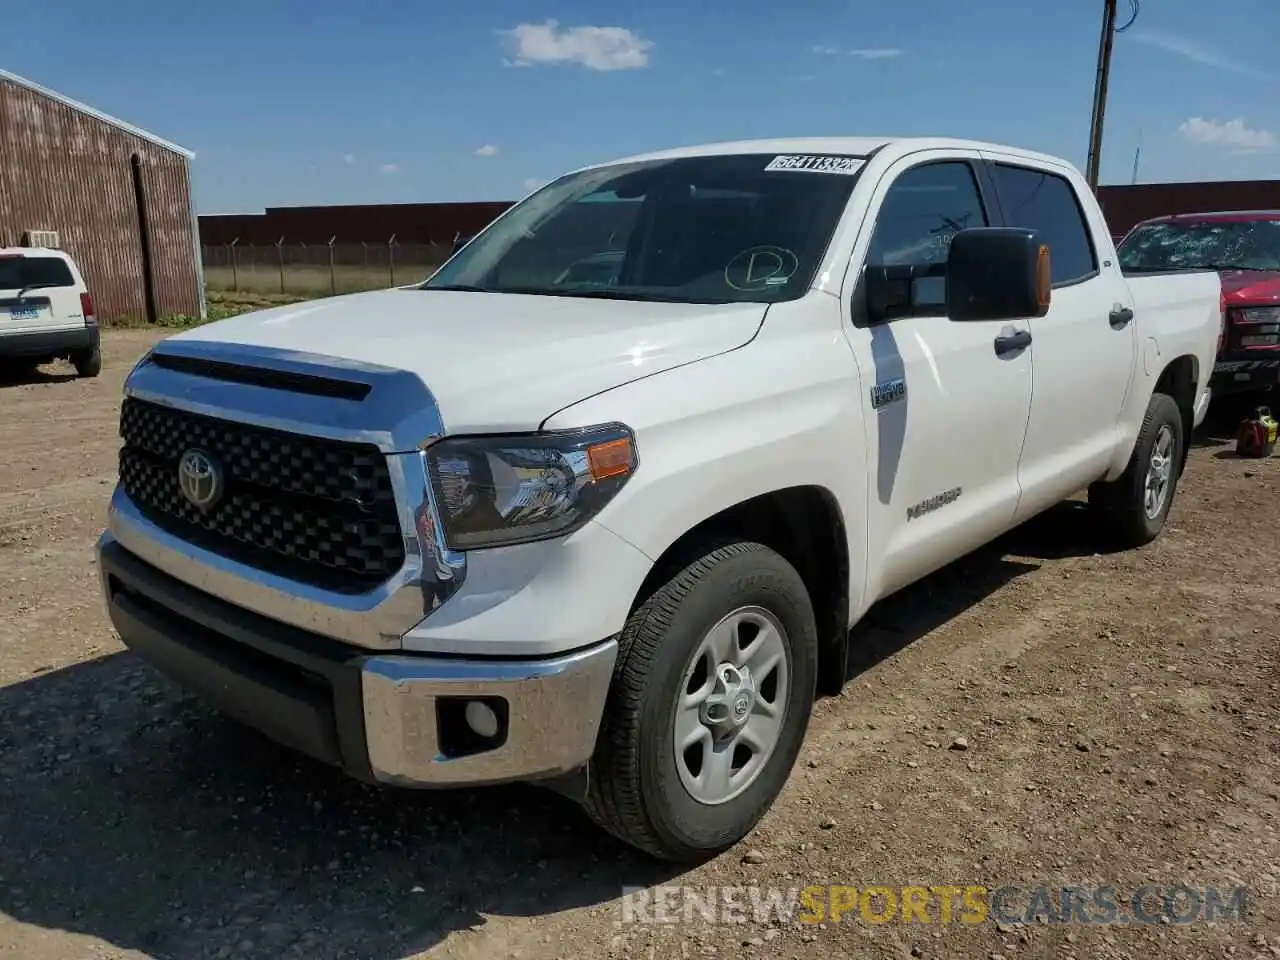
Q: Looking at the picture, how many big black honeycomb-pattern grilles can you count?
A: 1